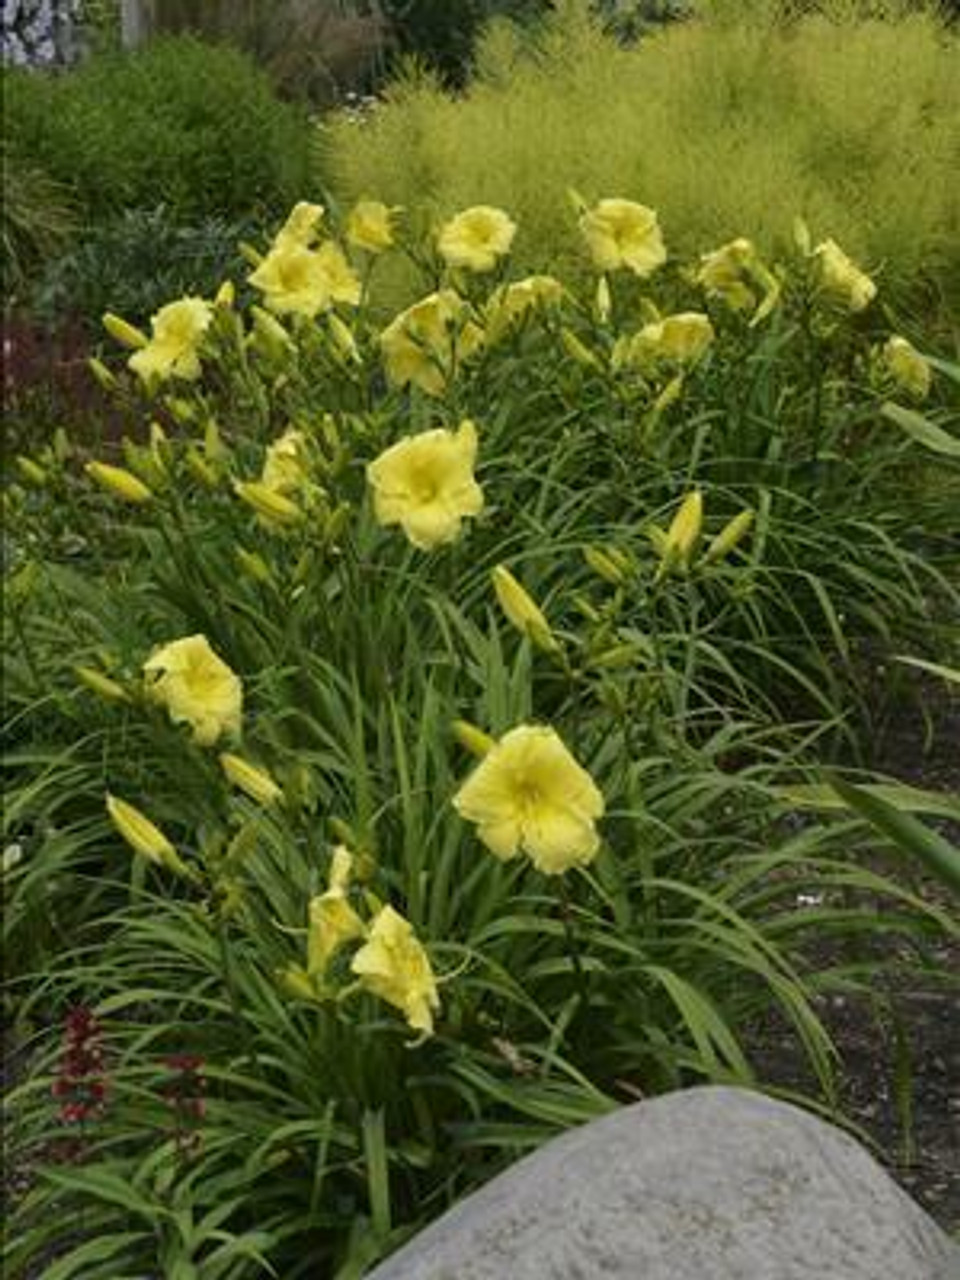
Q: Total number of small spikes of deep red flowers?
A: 2